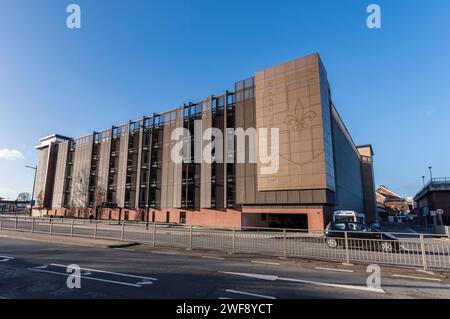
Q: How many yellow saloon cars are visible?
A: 0